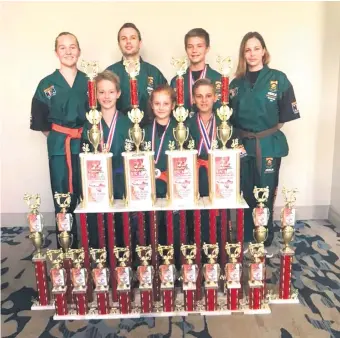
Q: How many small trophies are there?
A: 10